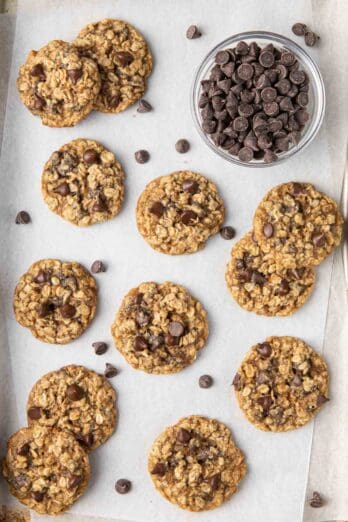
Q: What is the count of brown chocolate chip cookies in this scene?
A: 12